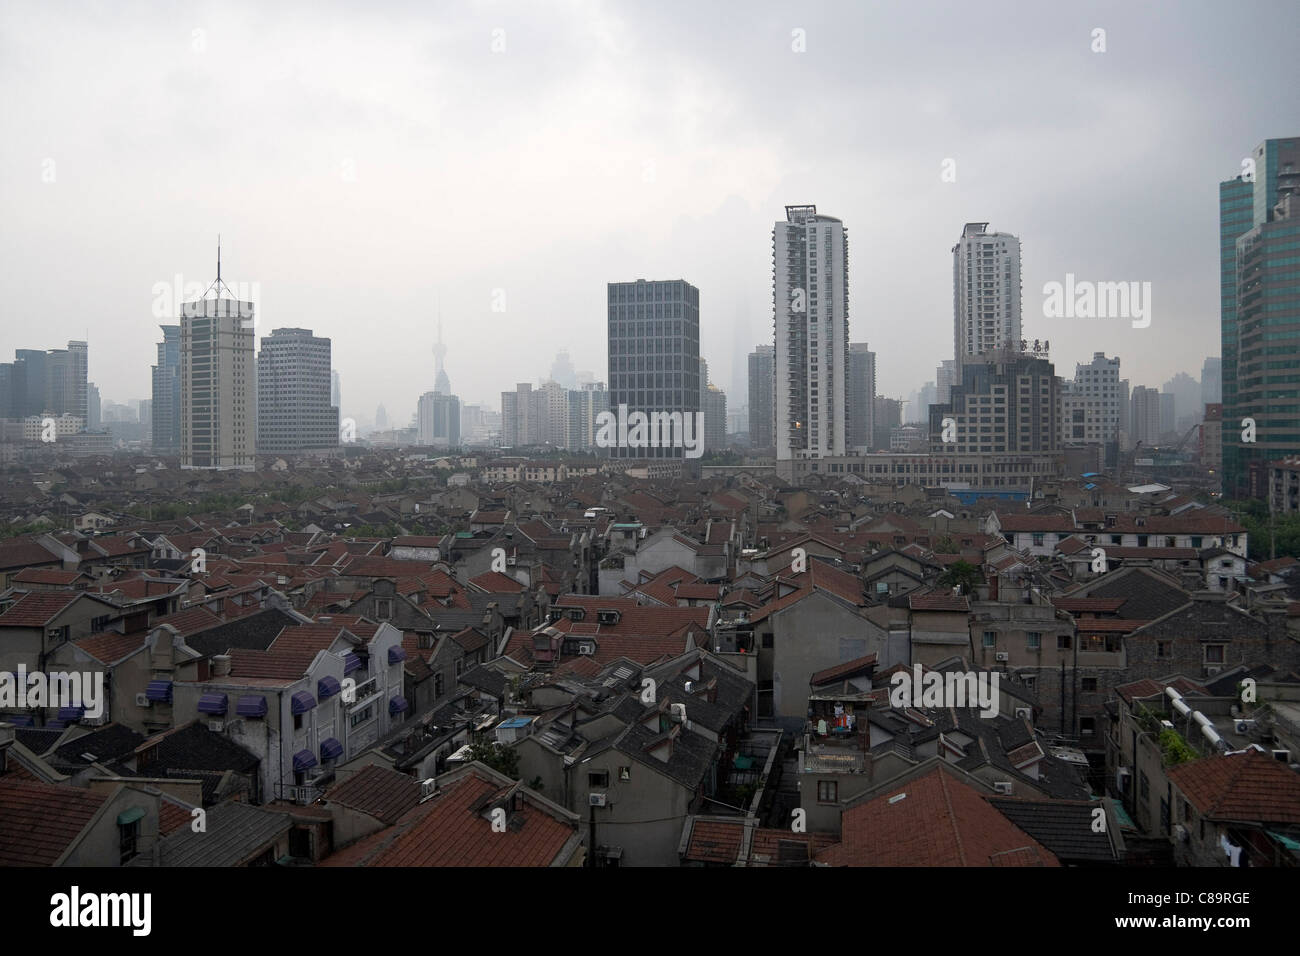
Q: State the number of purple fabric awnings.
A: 15